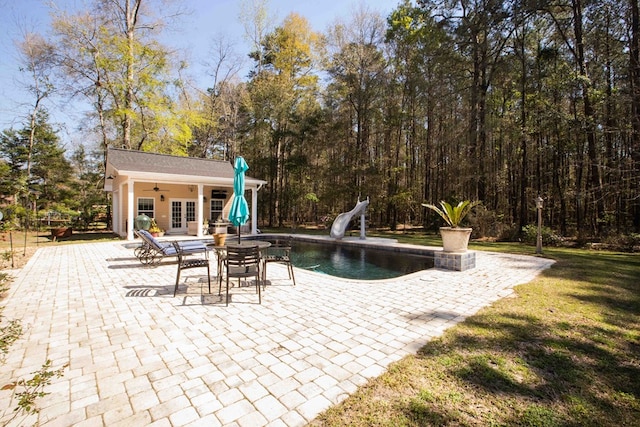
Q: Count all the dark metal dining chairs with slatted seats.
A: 3